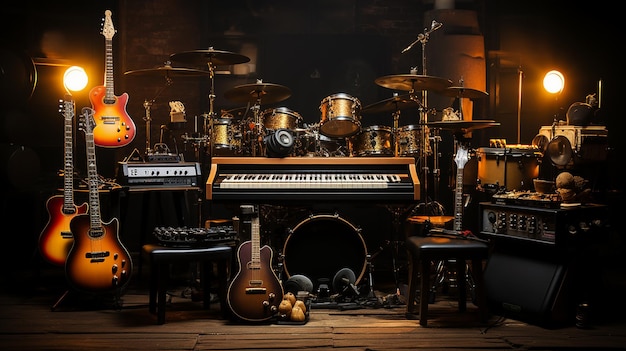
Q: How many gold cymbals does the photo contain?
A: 7